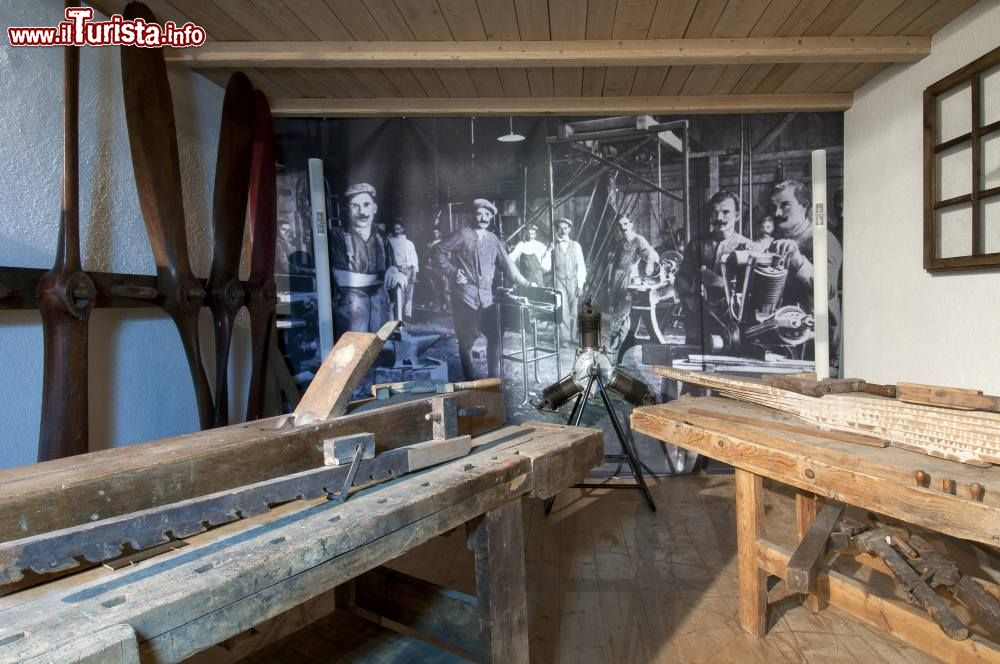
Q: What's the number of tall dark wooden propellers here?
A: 4